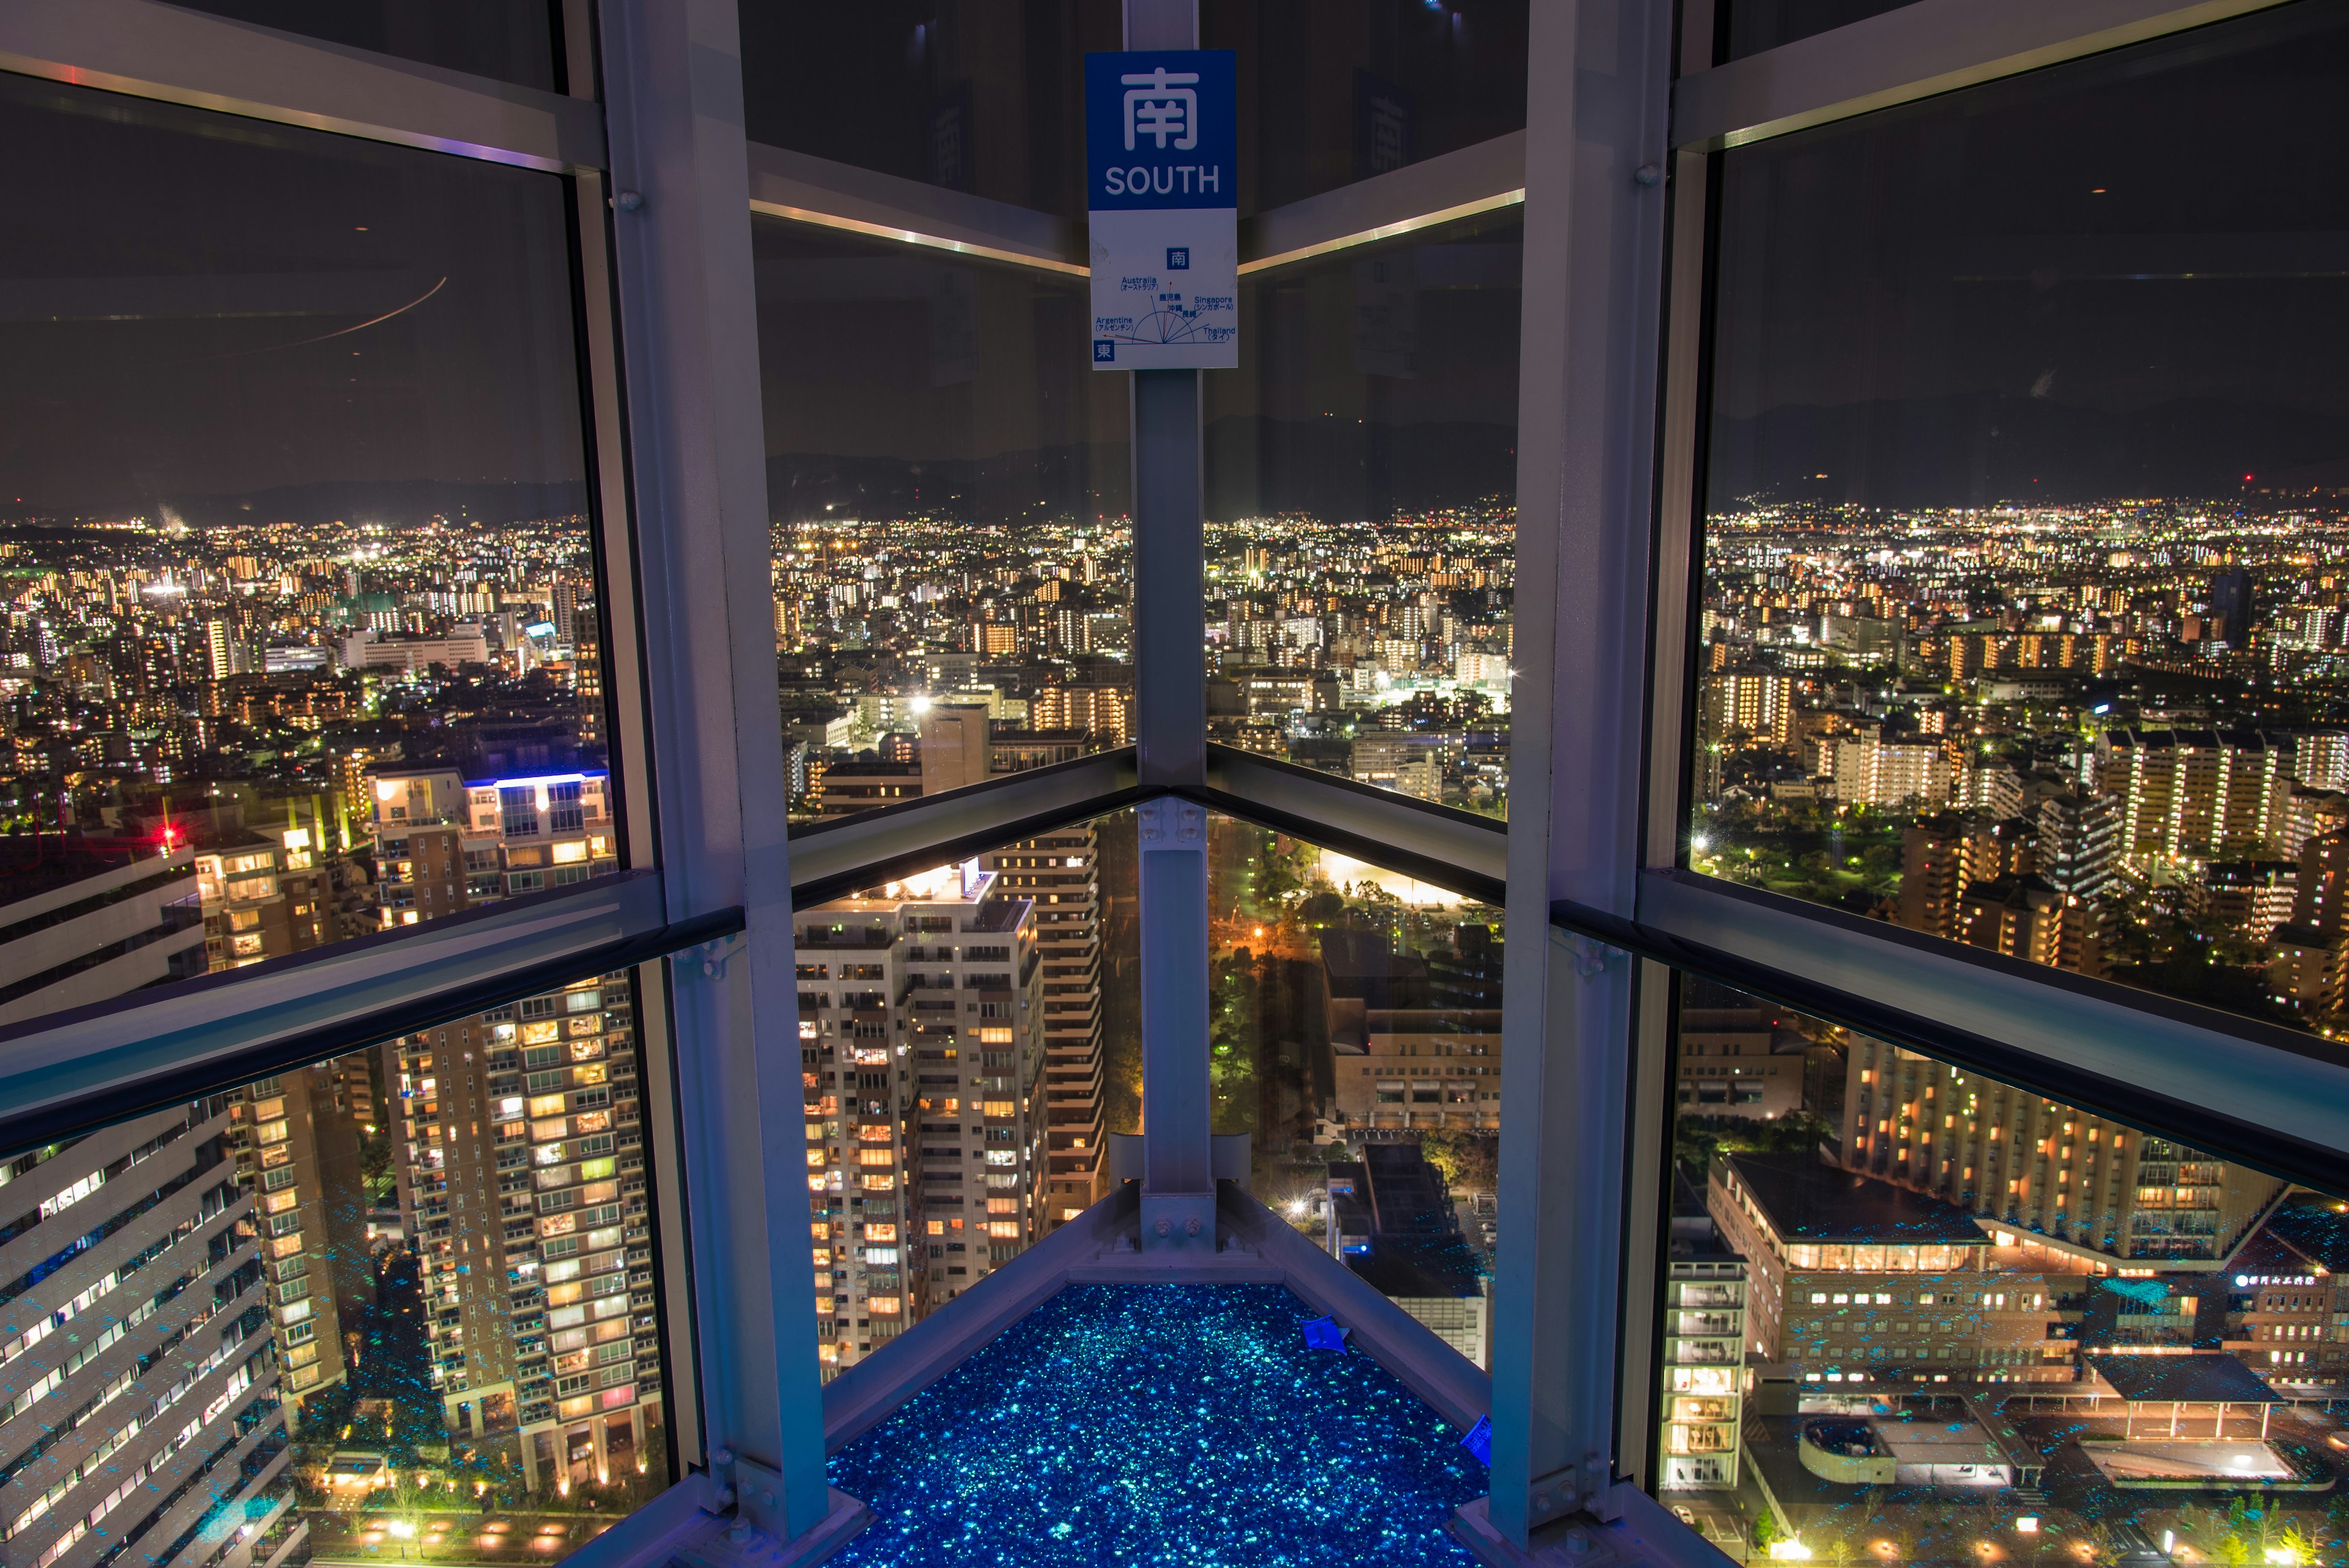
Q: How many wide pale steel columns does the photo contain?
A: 2